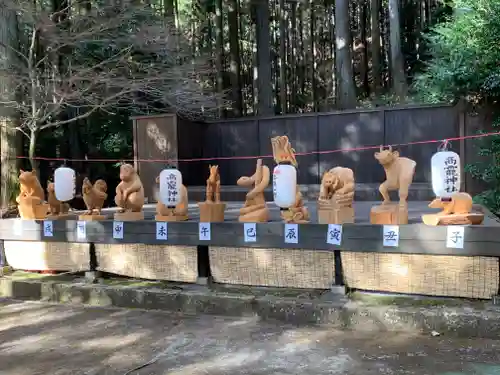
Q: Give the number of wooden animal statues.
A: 11